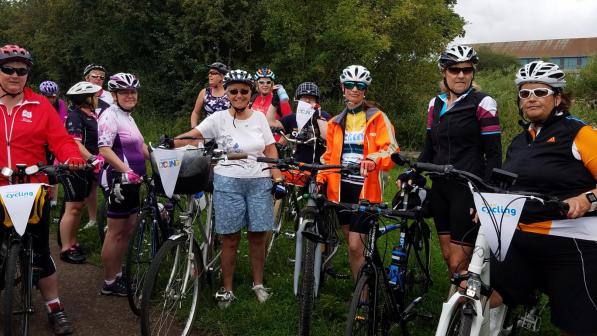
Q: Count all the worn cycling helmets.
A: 12